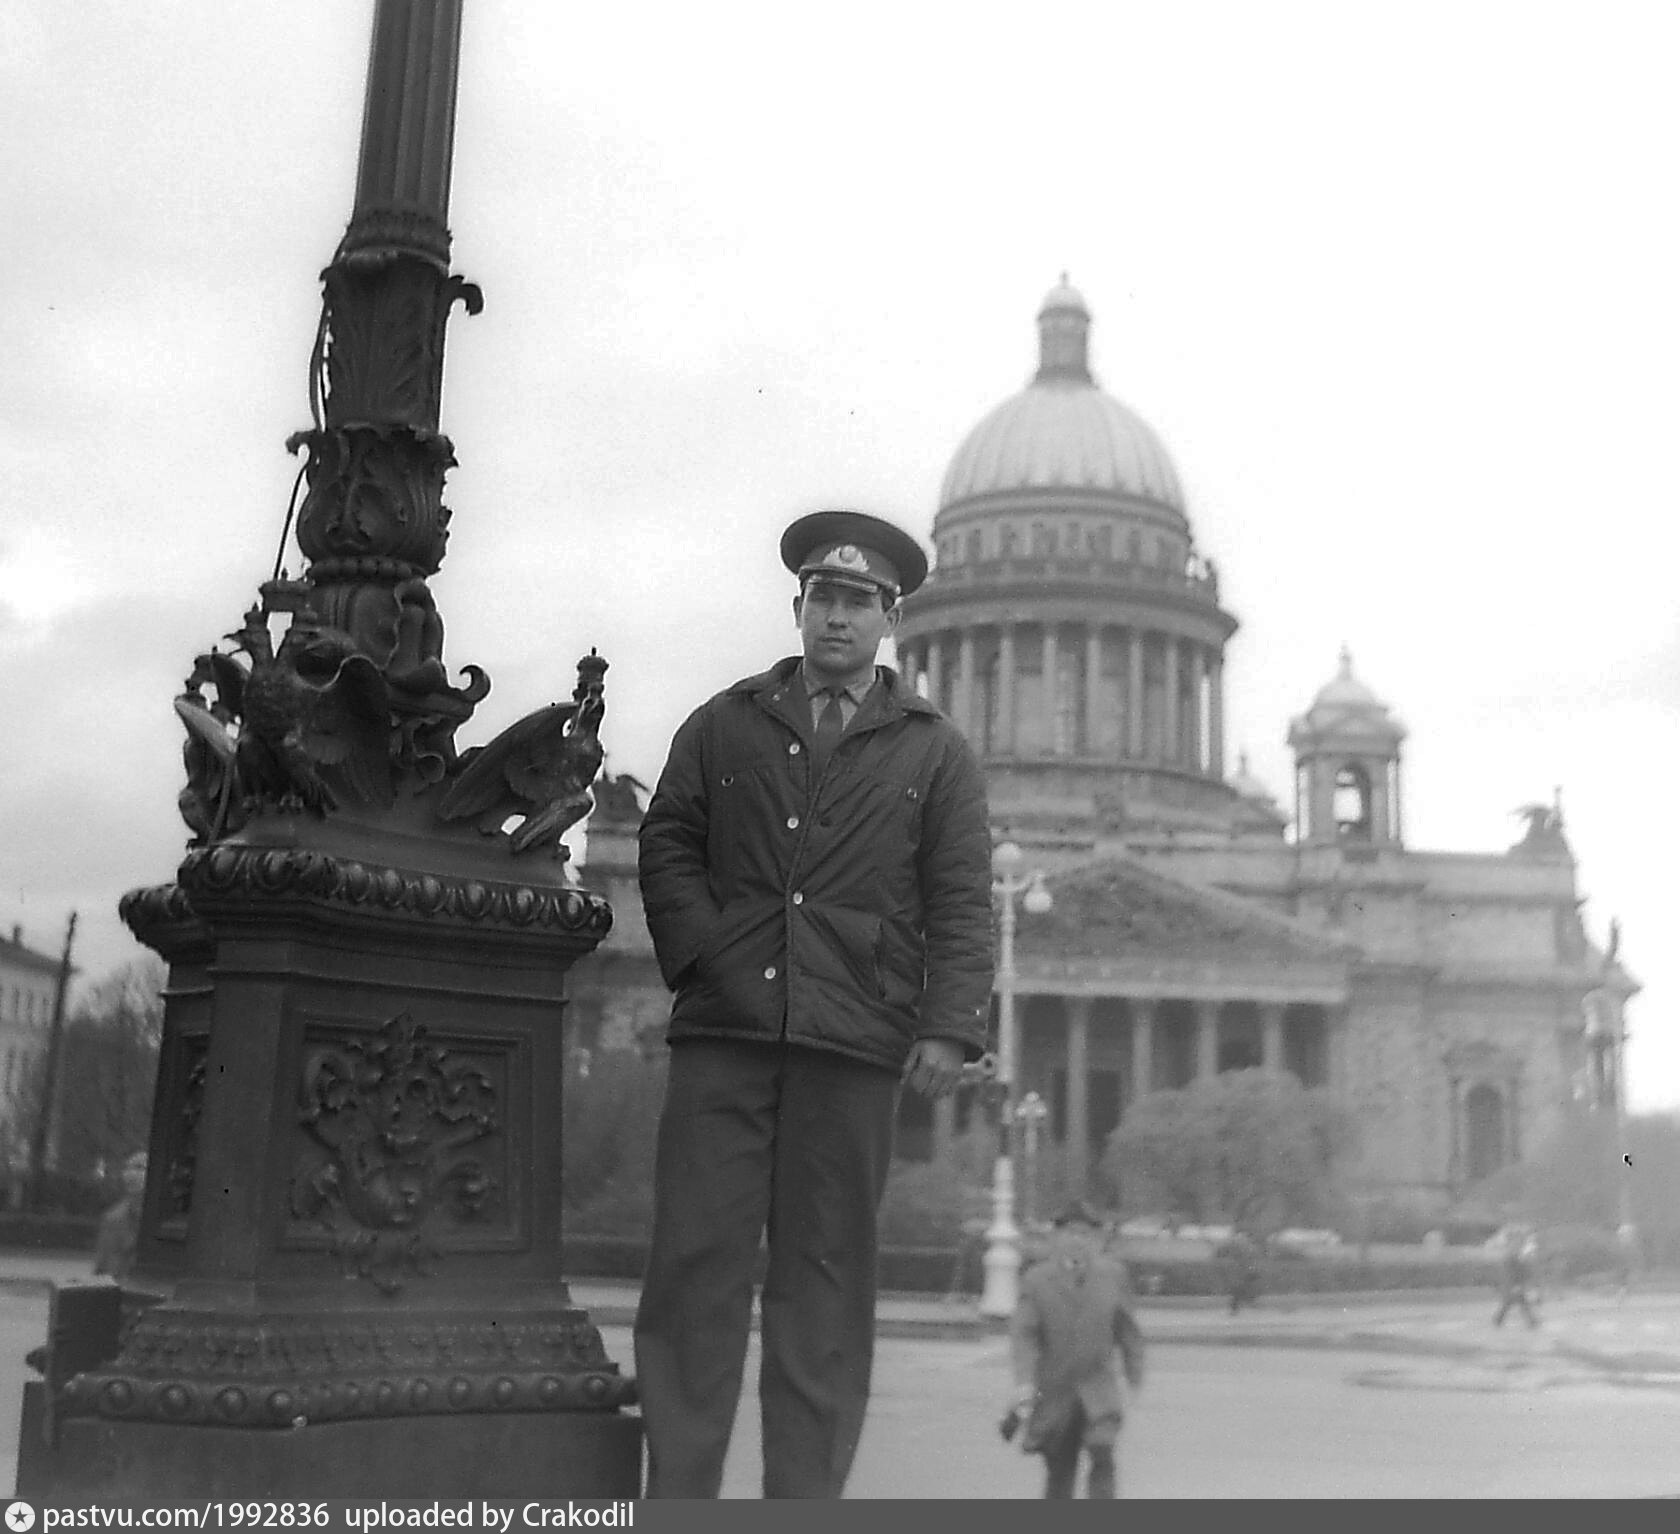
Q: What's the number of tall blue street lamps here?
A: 0